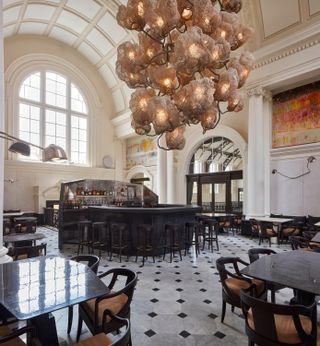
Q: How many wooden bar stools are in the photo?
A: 8